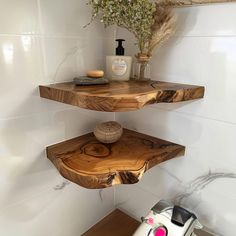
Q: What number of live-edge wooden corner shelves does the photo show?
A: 2